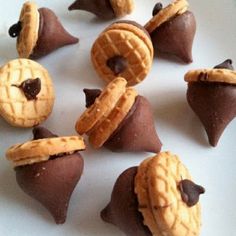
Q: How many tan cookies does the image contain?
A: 9